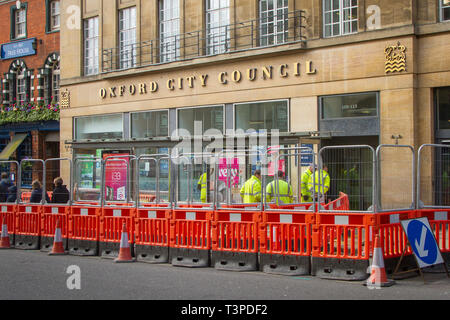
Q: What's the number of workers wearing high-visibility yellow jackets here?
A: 5